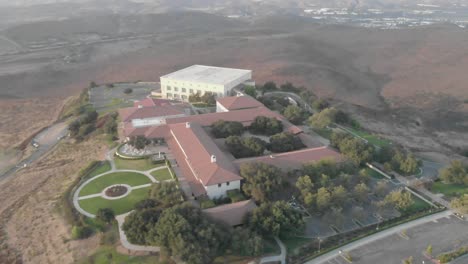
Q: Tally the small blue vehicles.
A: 0